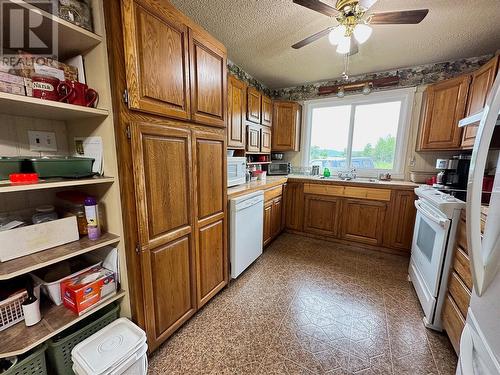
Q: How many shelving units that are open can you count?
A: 1